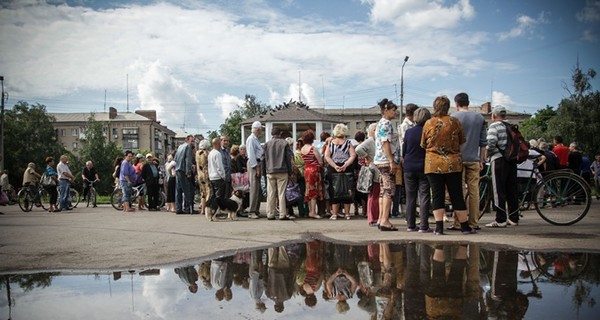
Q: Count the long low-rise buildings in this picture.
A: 2